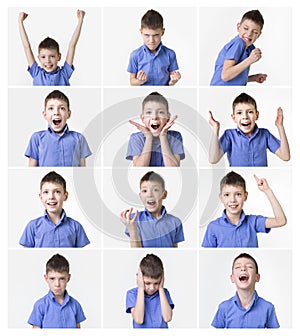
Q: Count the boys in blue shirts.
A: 12